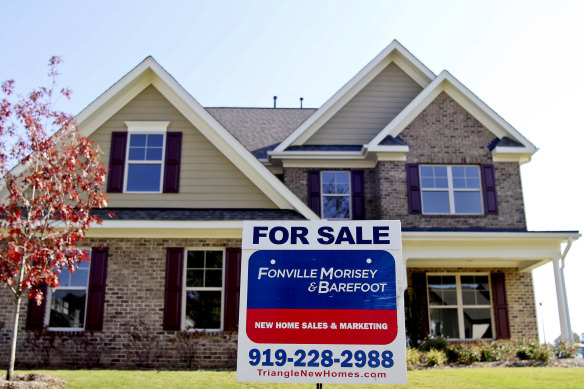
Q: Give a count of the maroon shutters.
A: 12